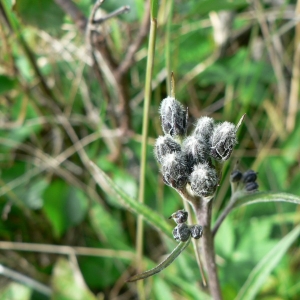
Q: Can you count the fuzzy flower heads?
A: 7